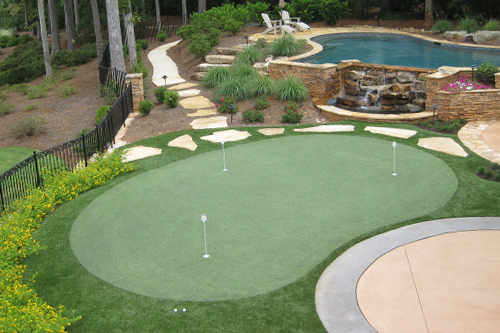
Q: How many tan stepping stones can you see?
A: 12